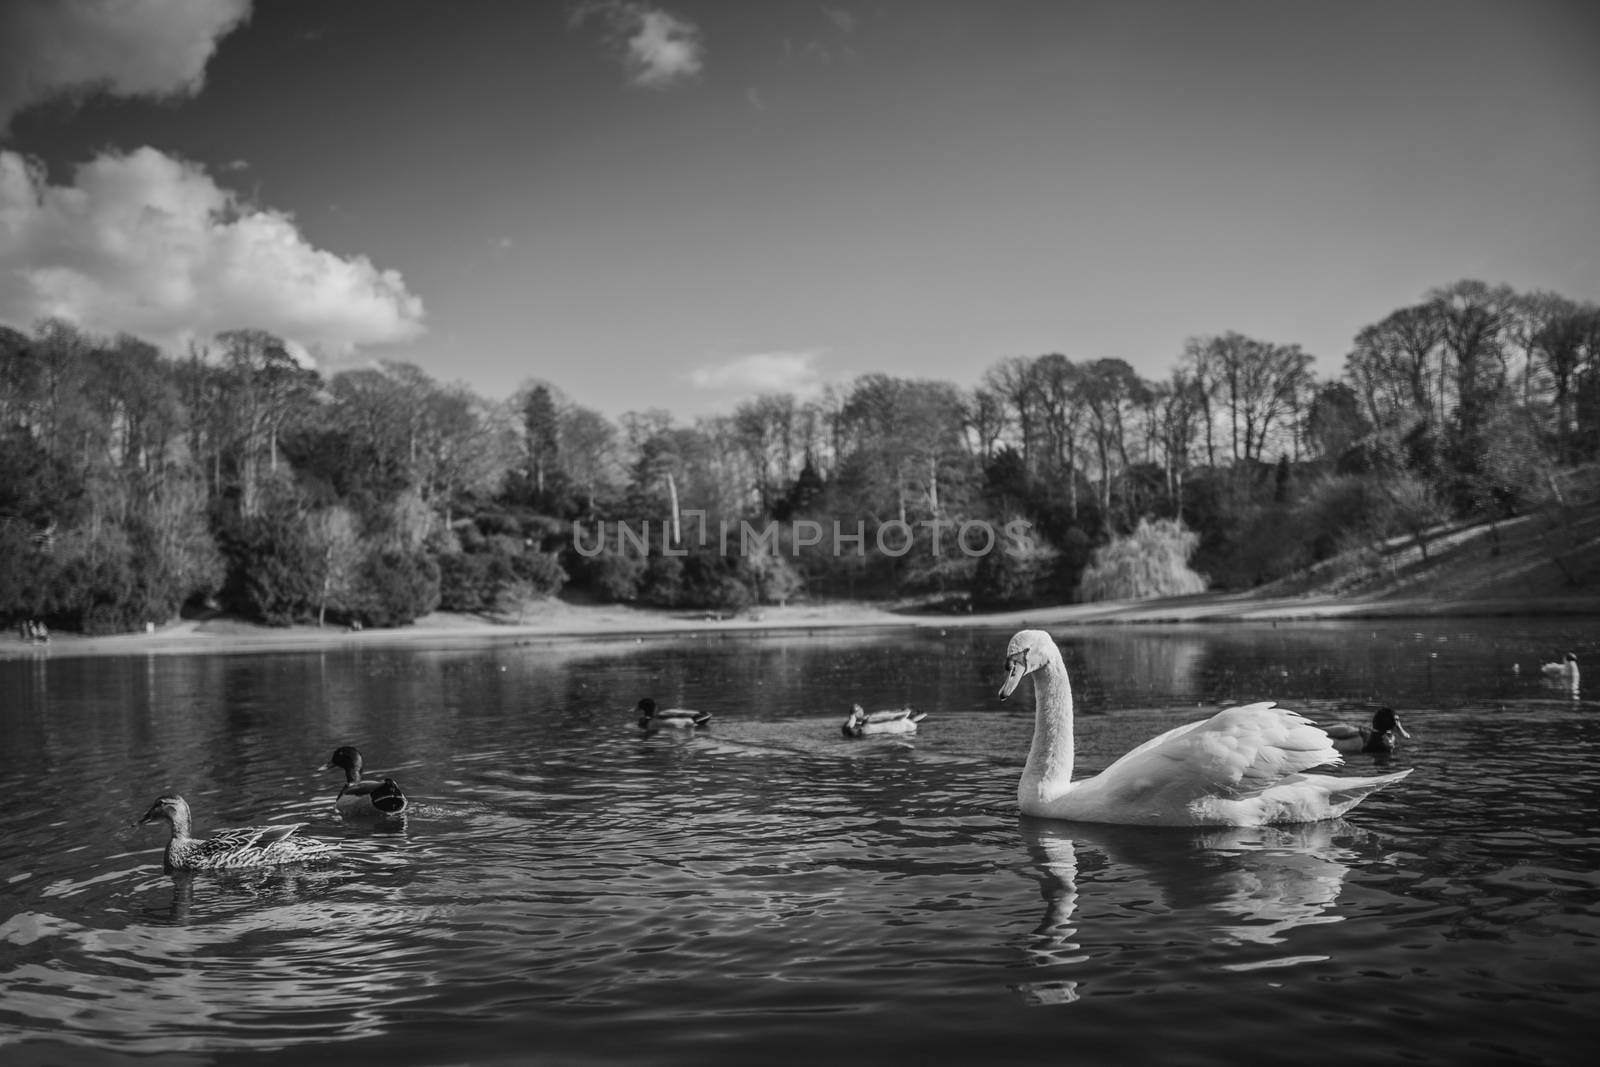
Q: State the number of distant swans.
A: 1